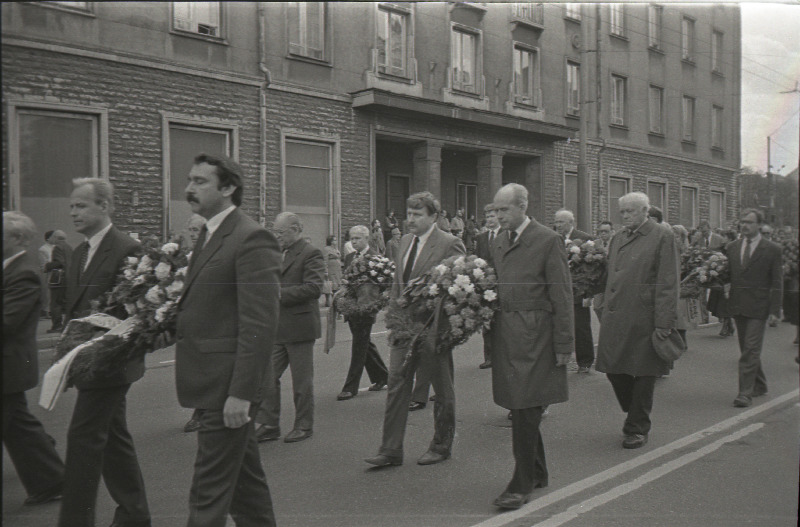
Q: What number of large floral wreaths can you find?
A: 5